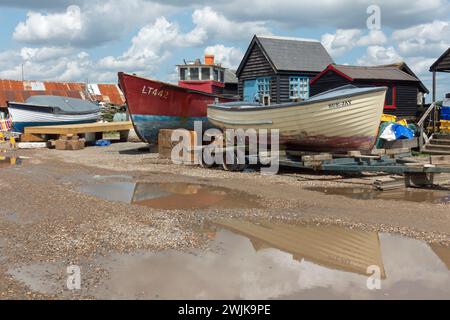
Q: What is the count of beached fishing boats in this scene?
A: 3